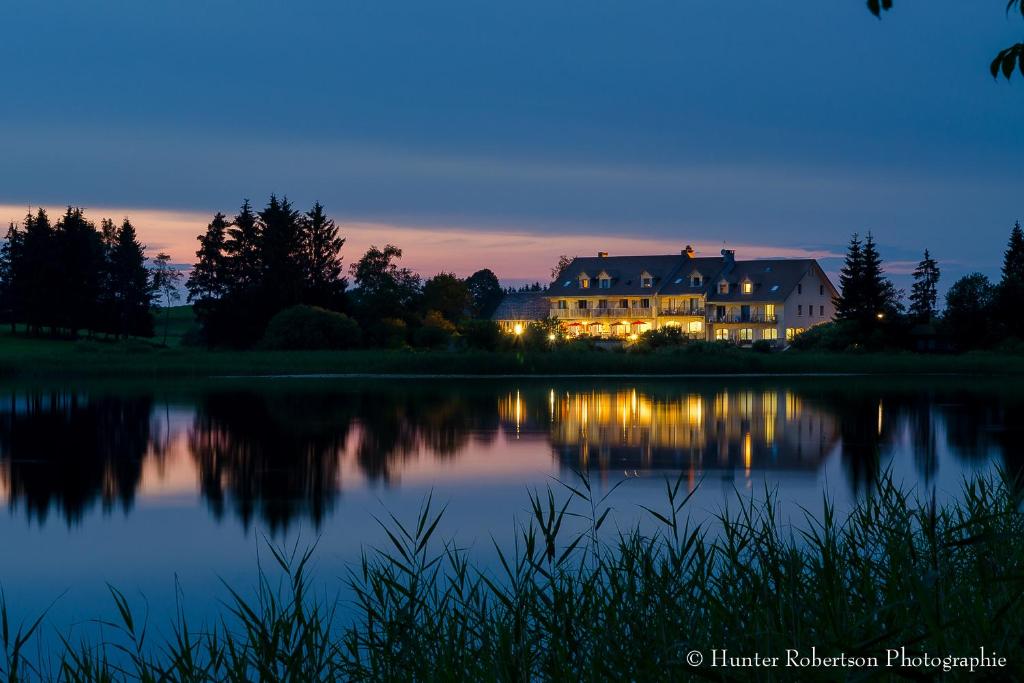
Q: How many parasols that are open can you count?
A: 4